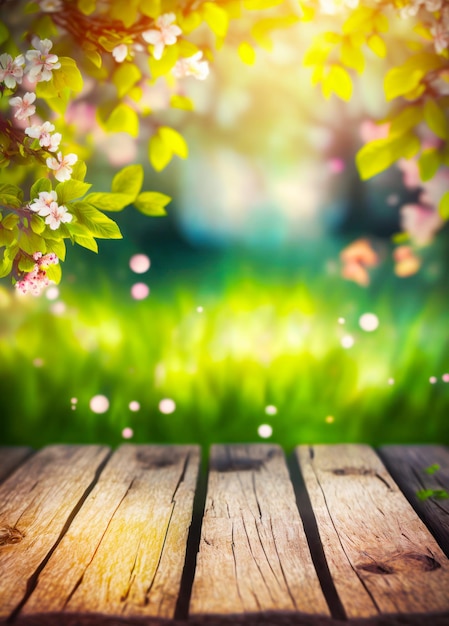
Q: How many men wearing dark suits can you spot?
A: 0